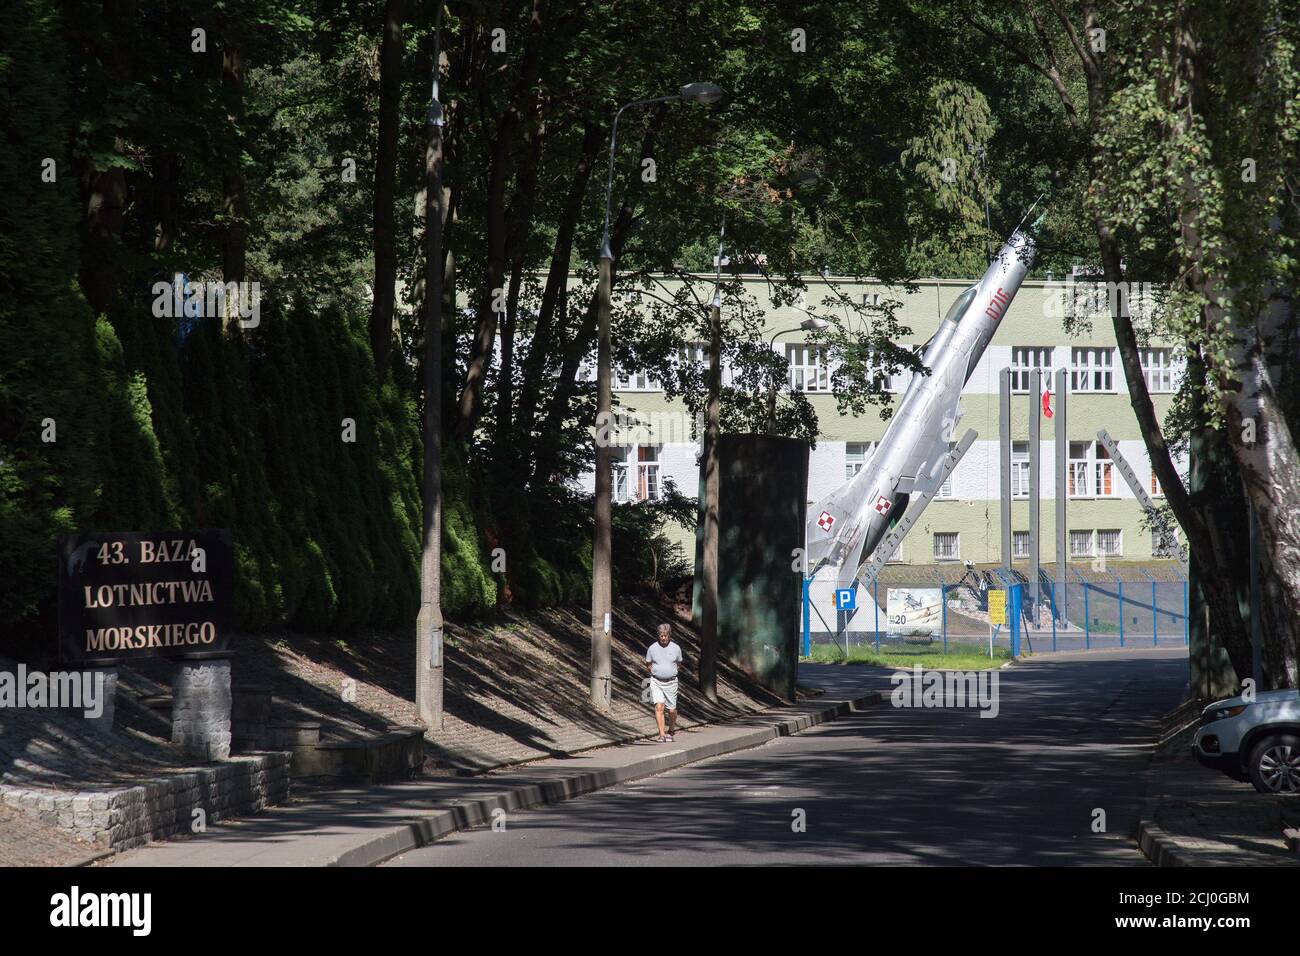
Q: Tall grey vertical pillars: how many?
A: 3